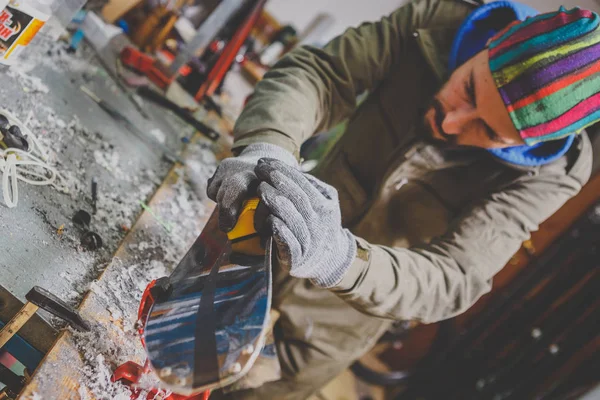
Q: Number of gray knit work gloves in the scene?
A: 2